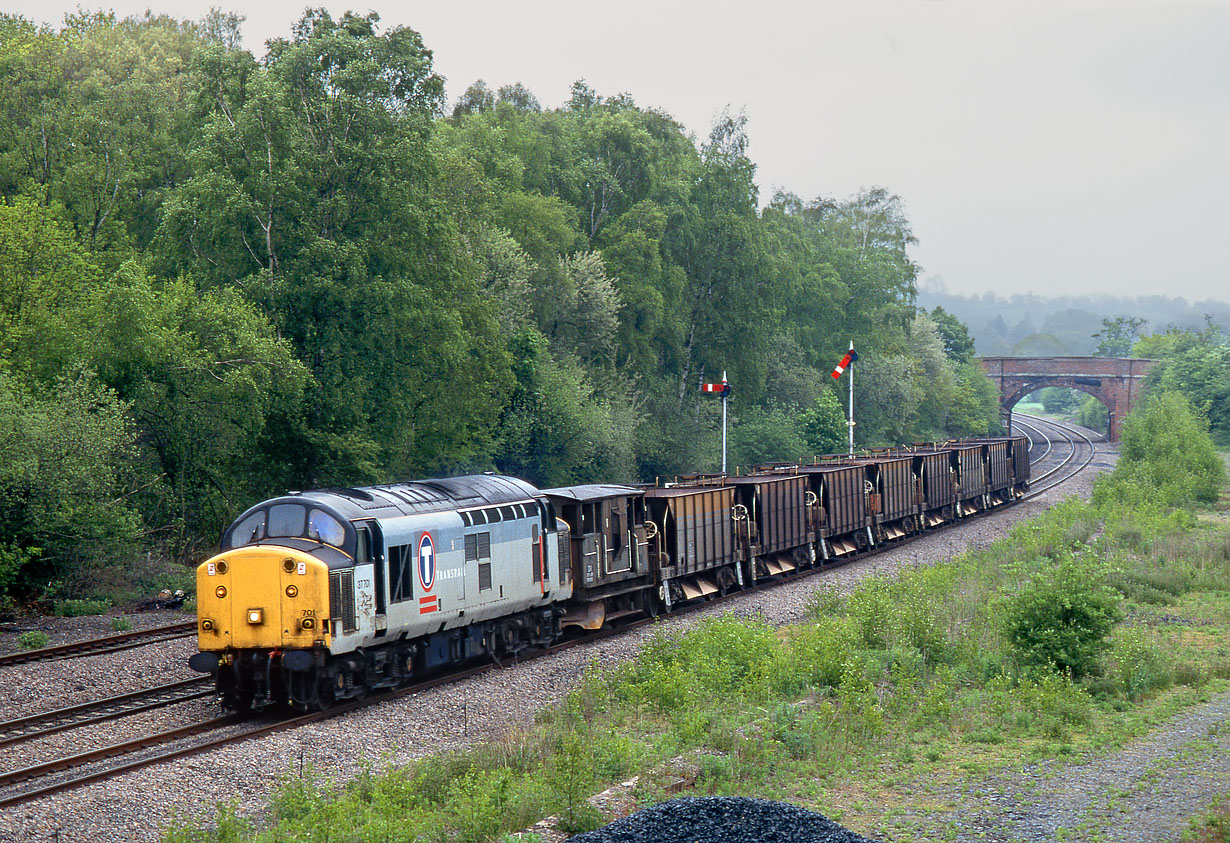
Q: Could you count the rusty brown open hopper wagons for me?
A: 8